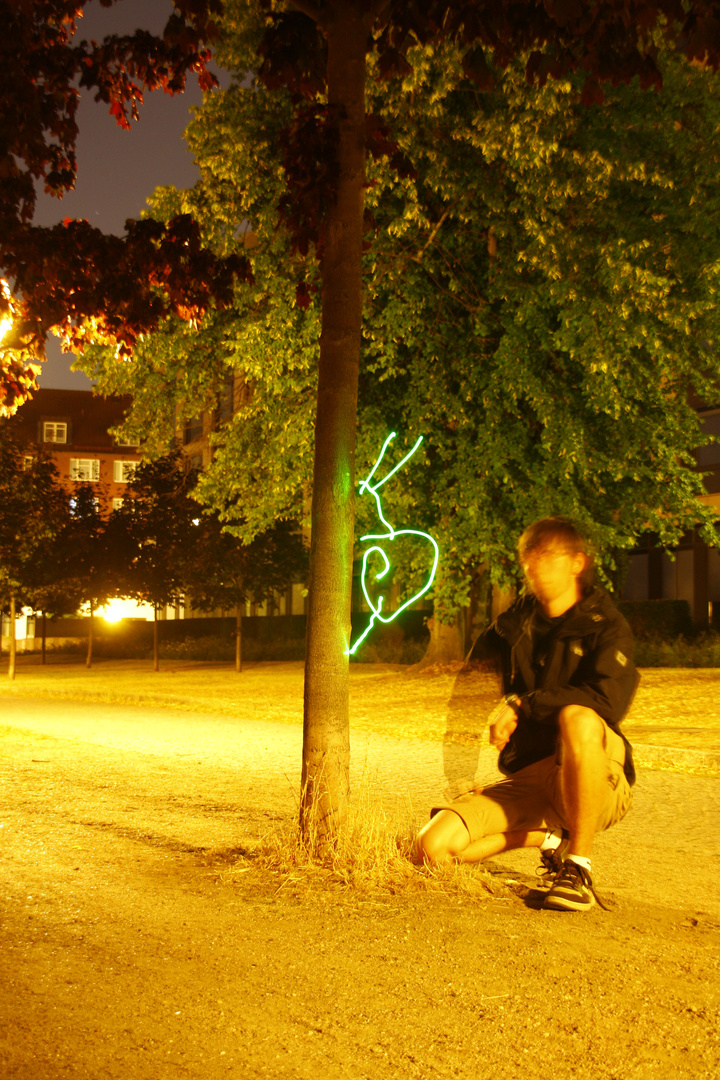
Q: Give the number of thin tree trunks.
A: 5